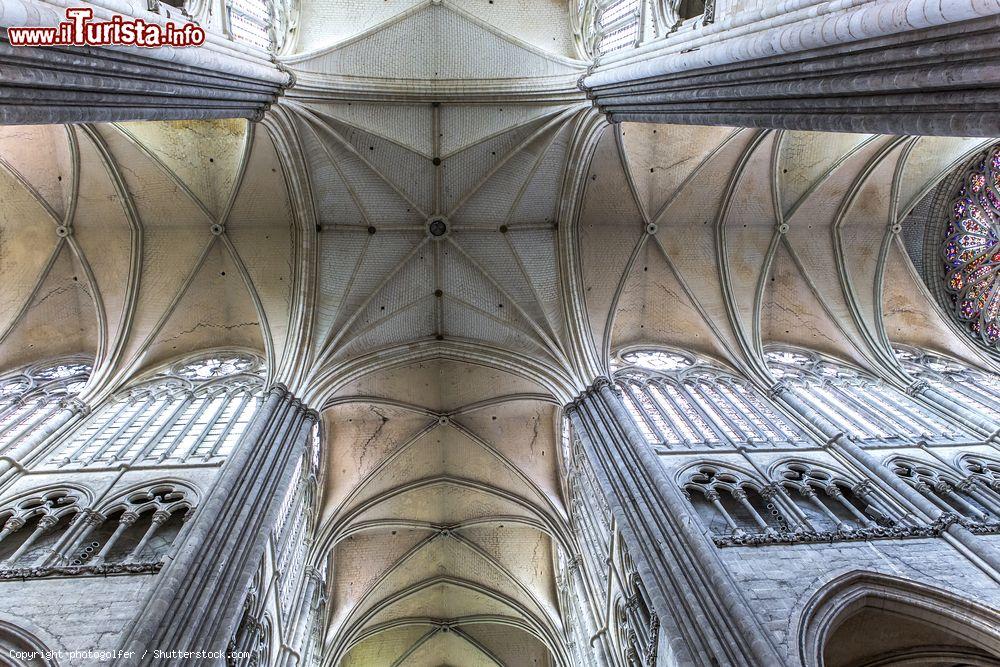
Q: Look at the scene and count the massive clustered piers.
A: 4